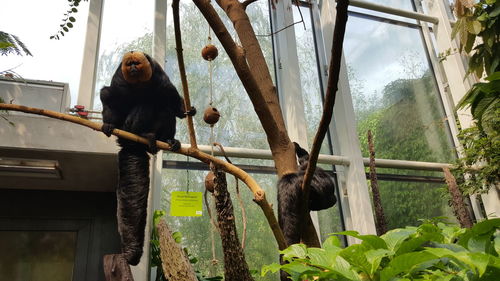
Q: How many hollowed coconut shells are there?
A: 3